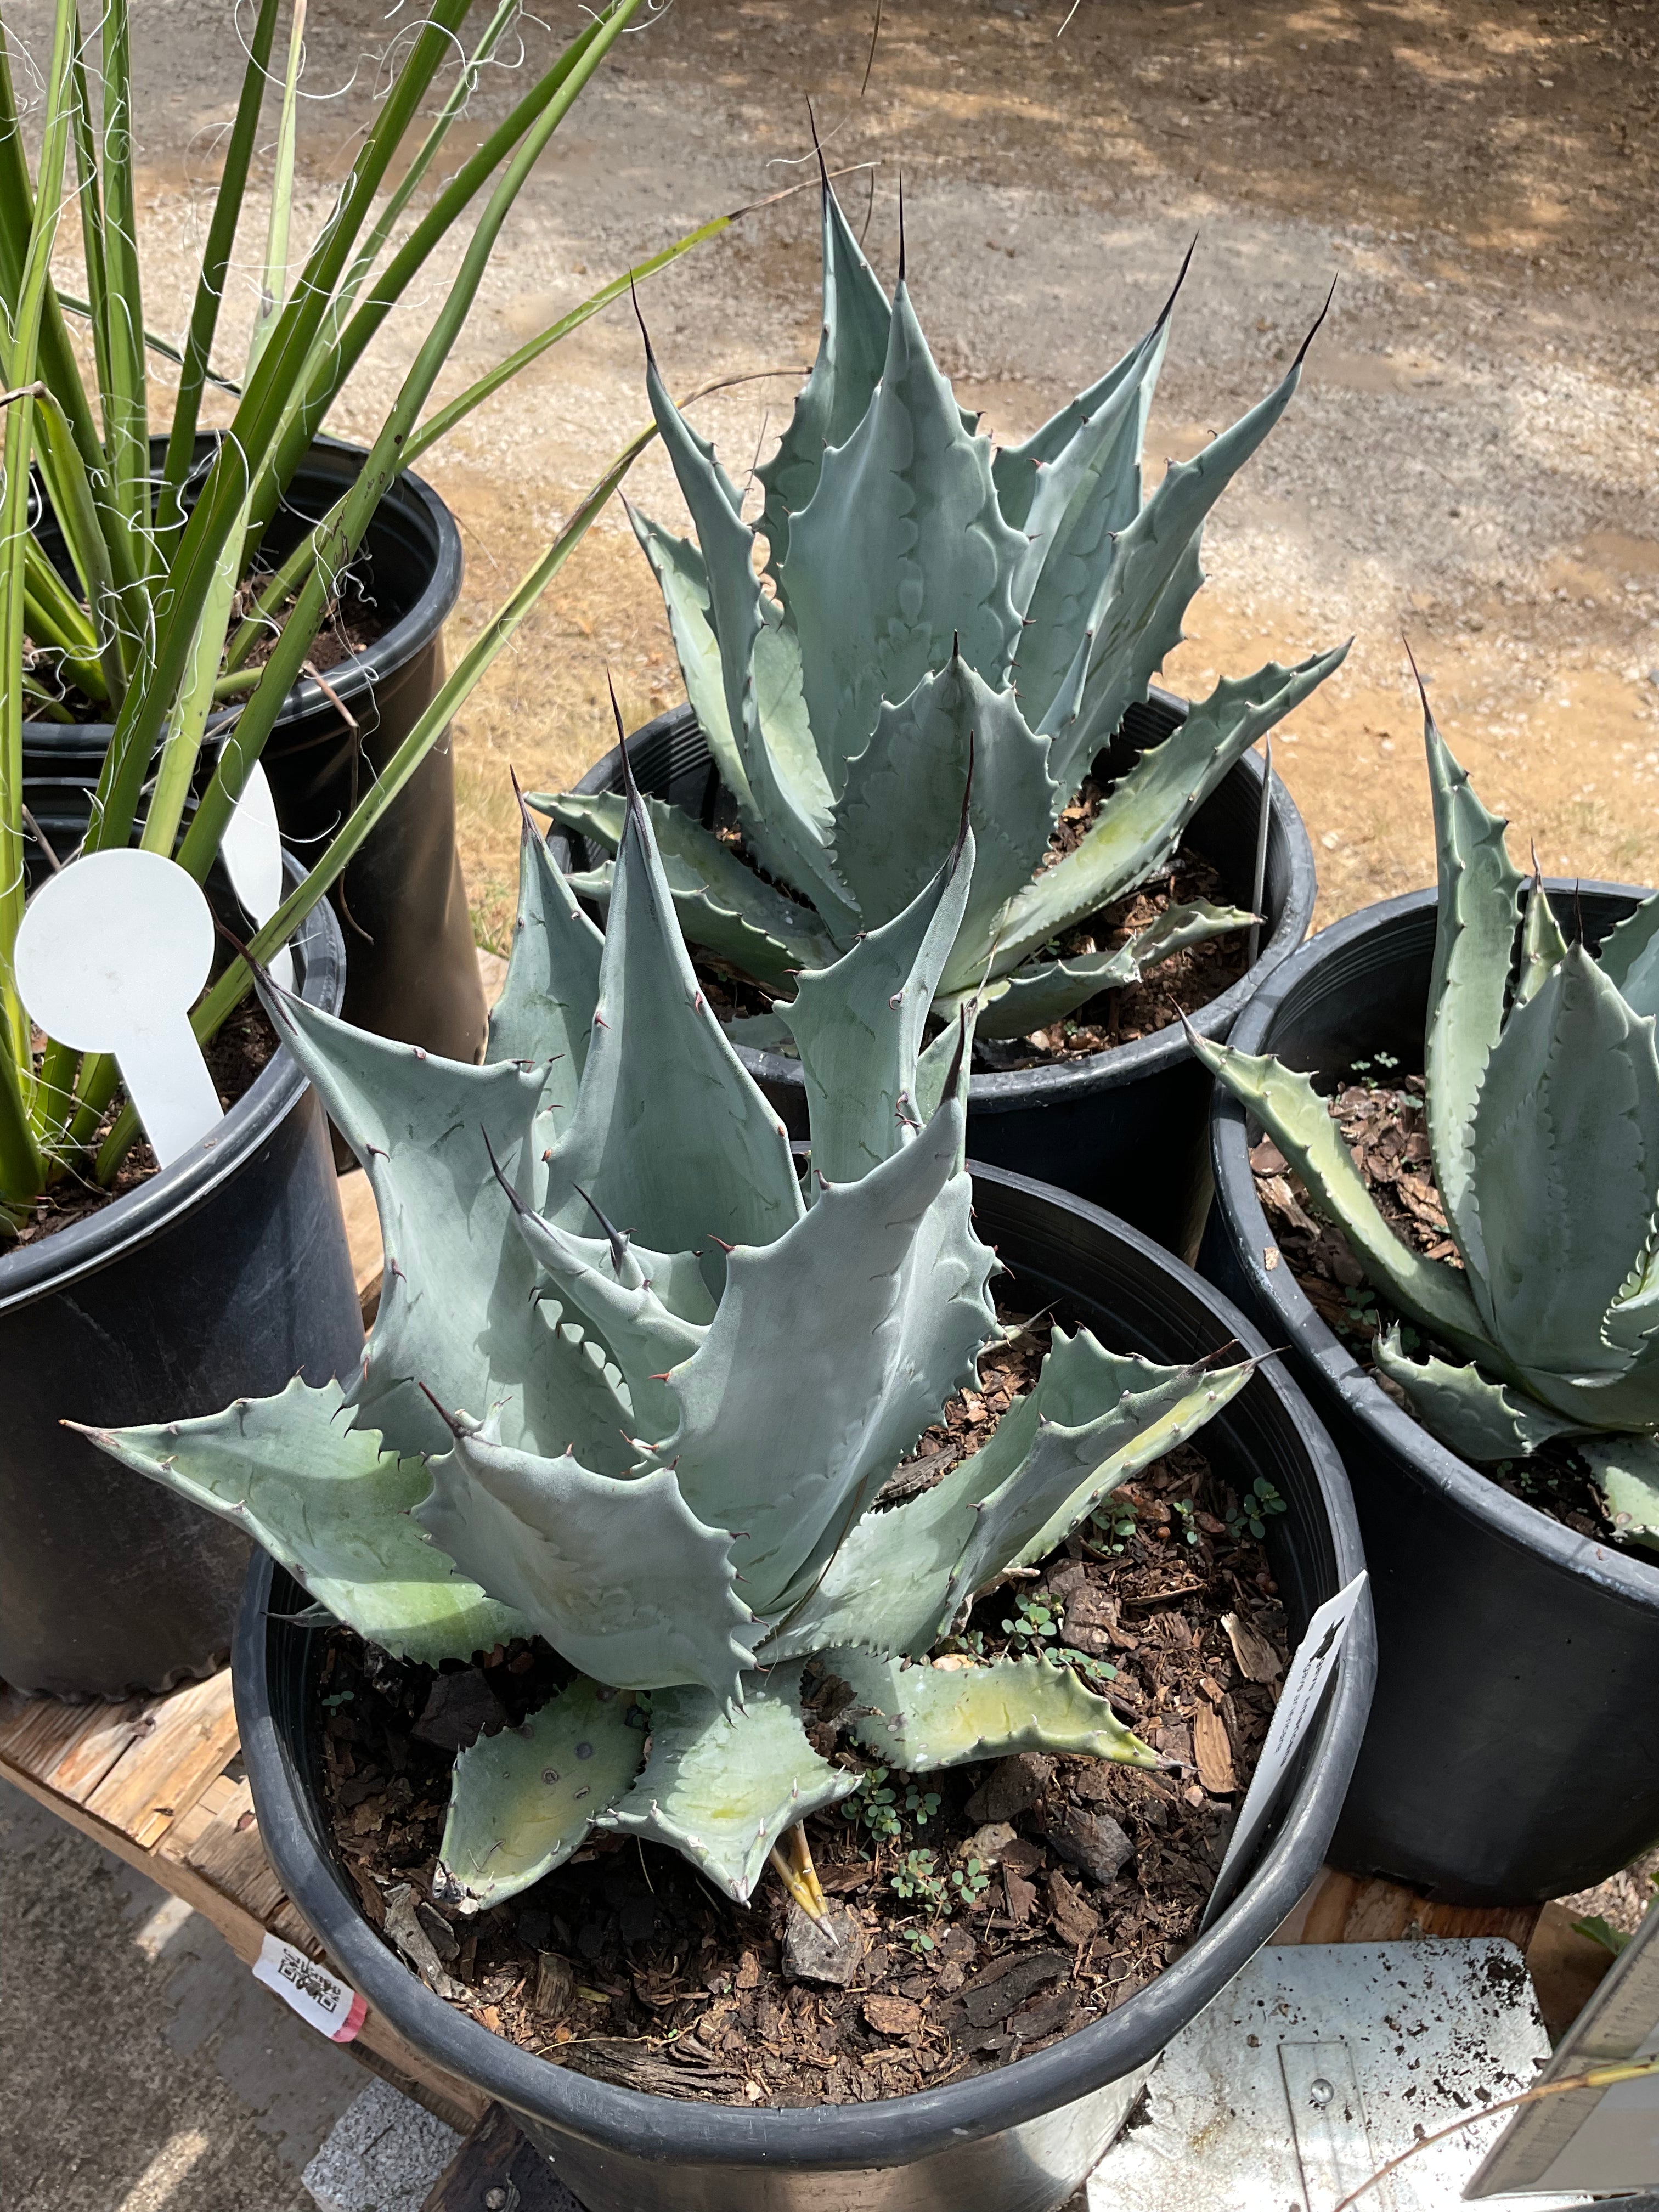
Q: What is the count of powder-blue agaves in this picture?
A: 3